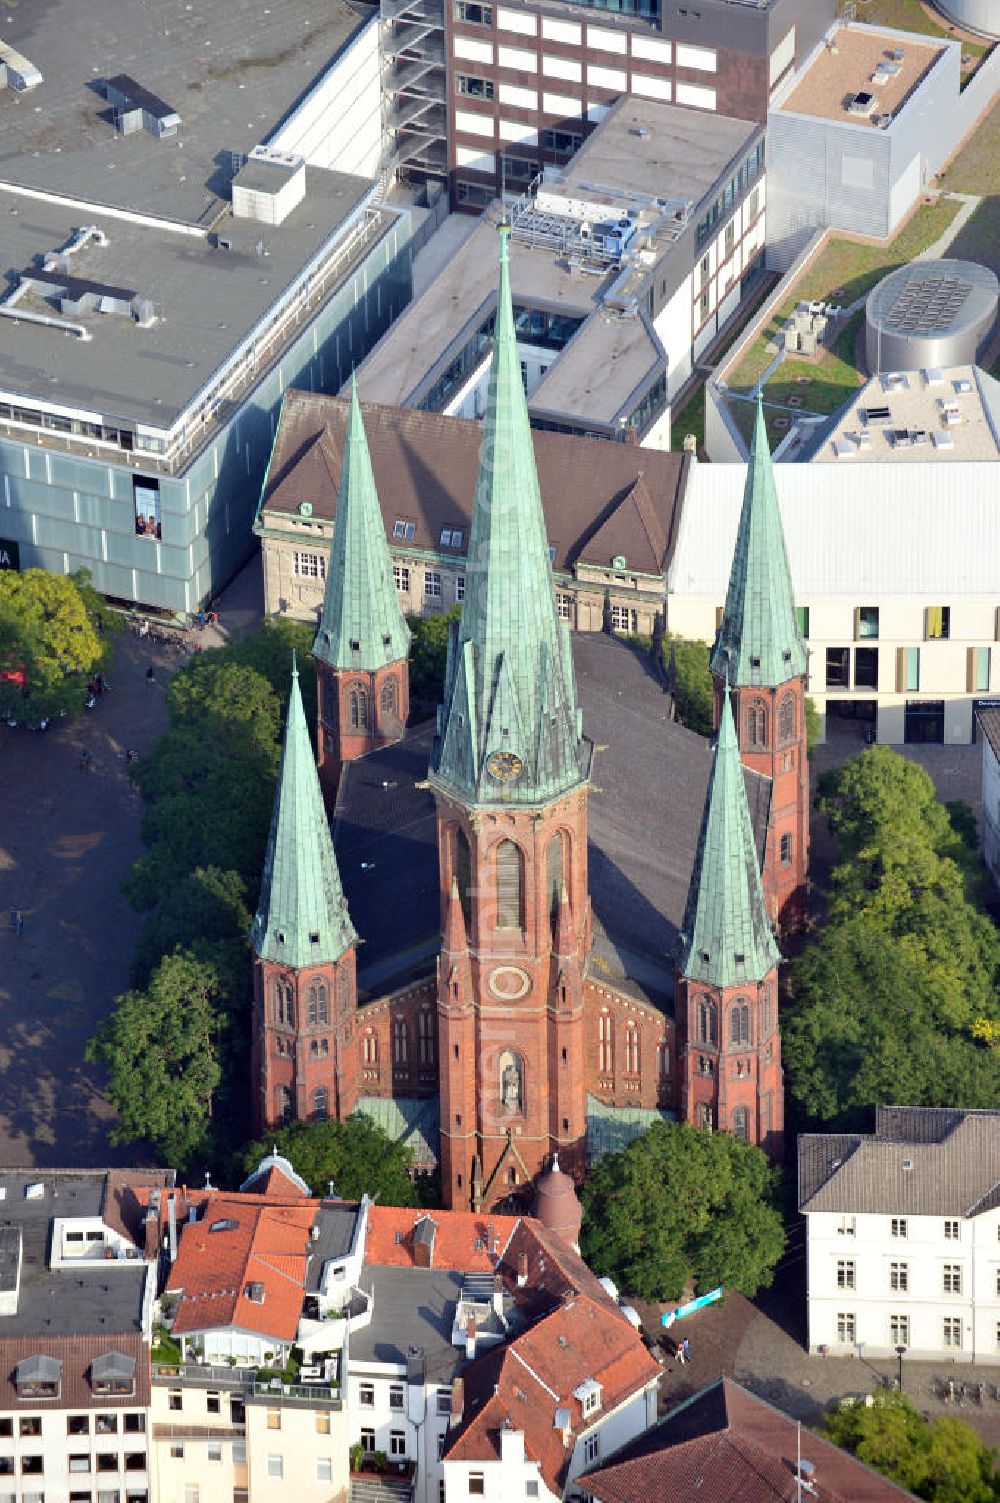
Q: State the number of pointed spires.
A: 5